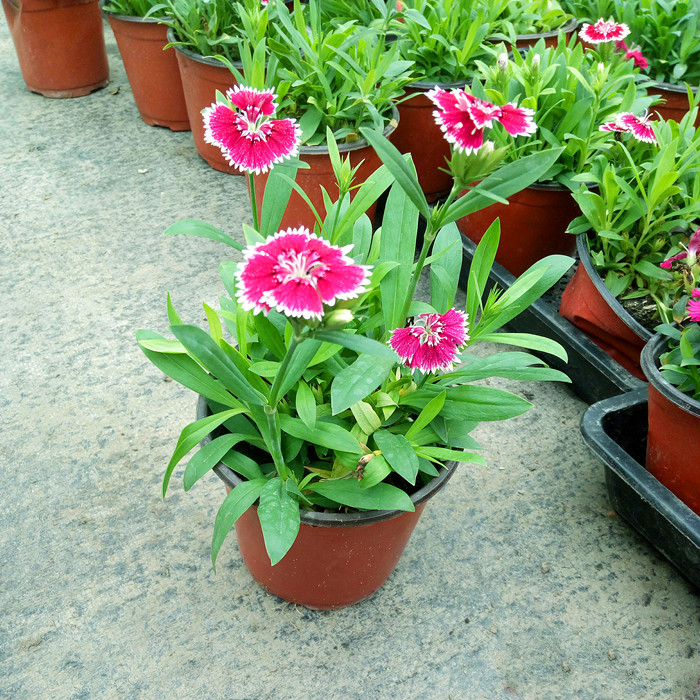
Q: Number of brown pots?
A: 11